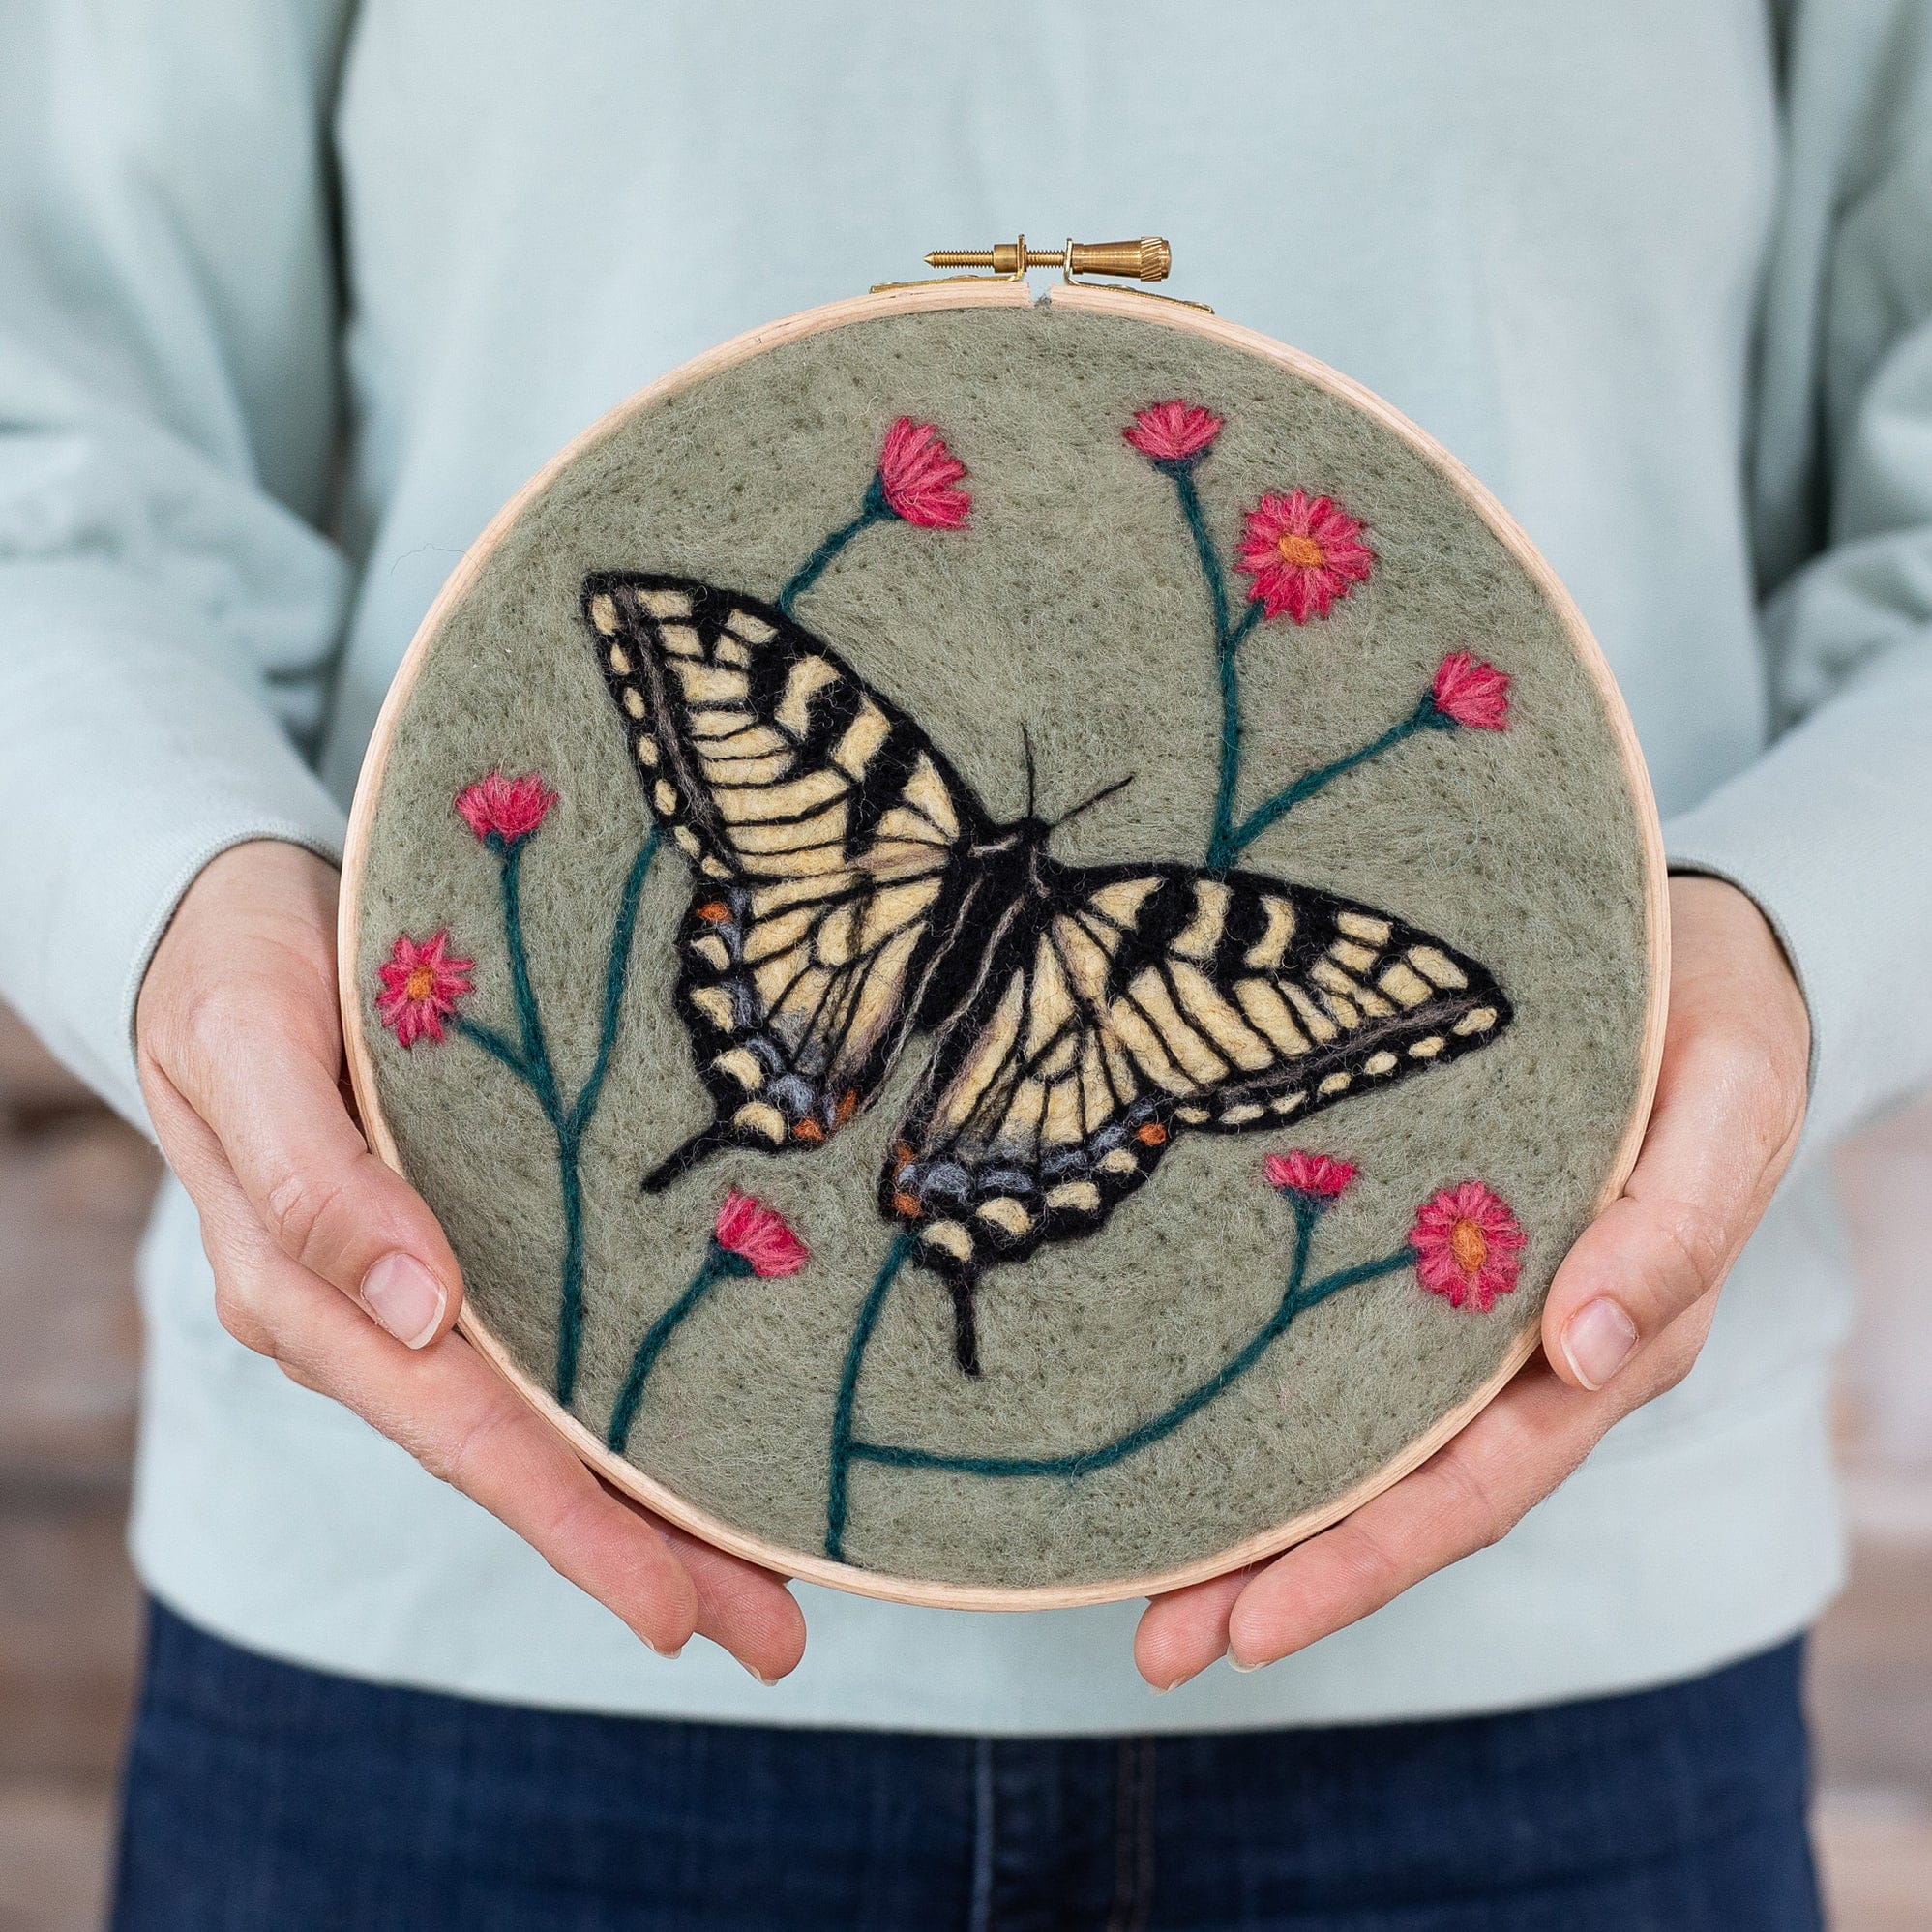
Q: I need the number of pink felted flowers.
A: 9